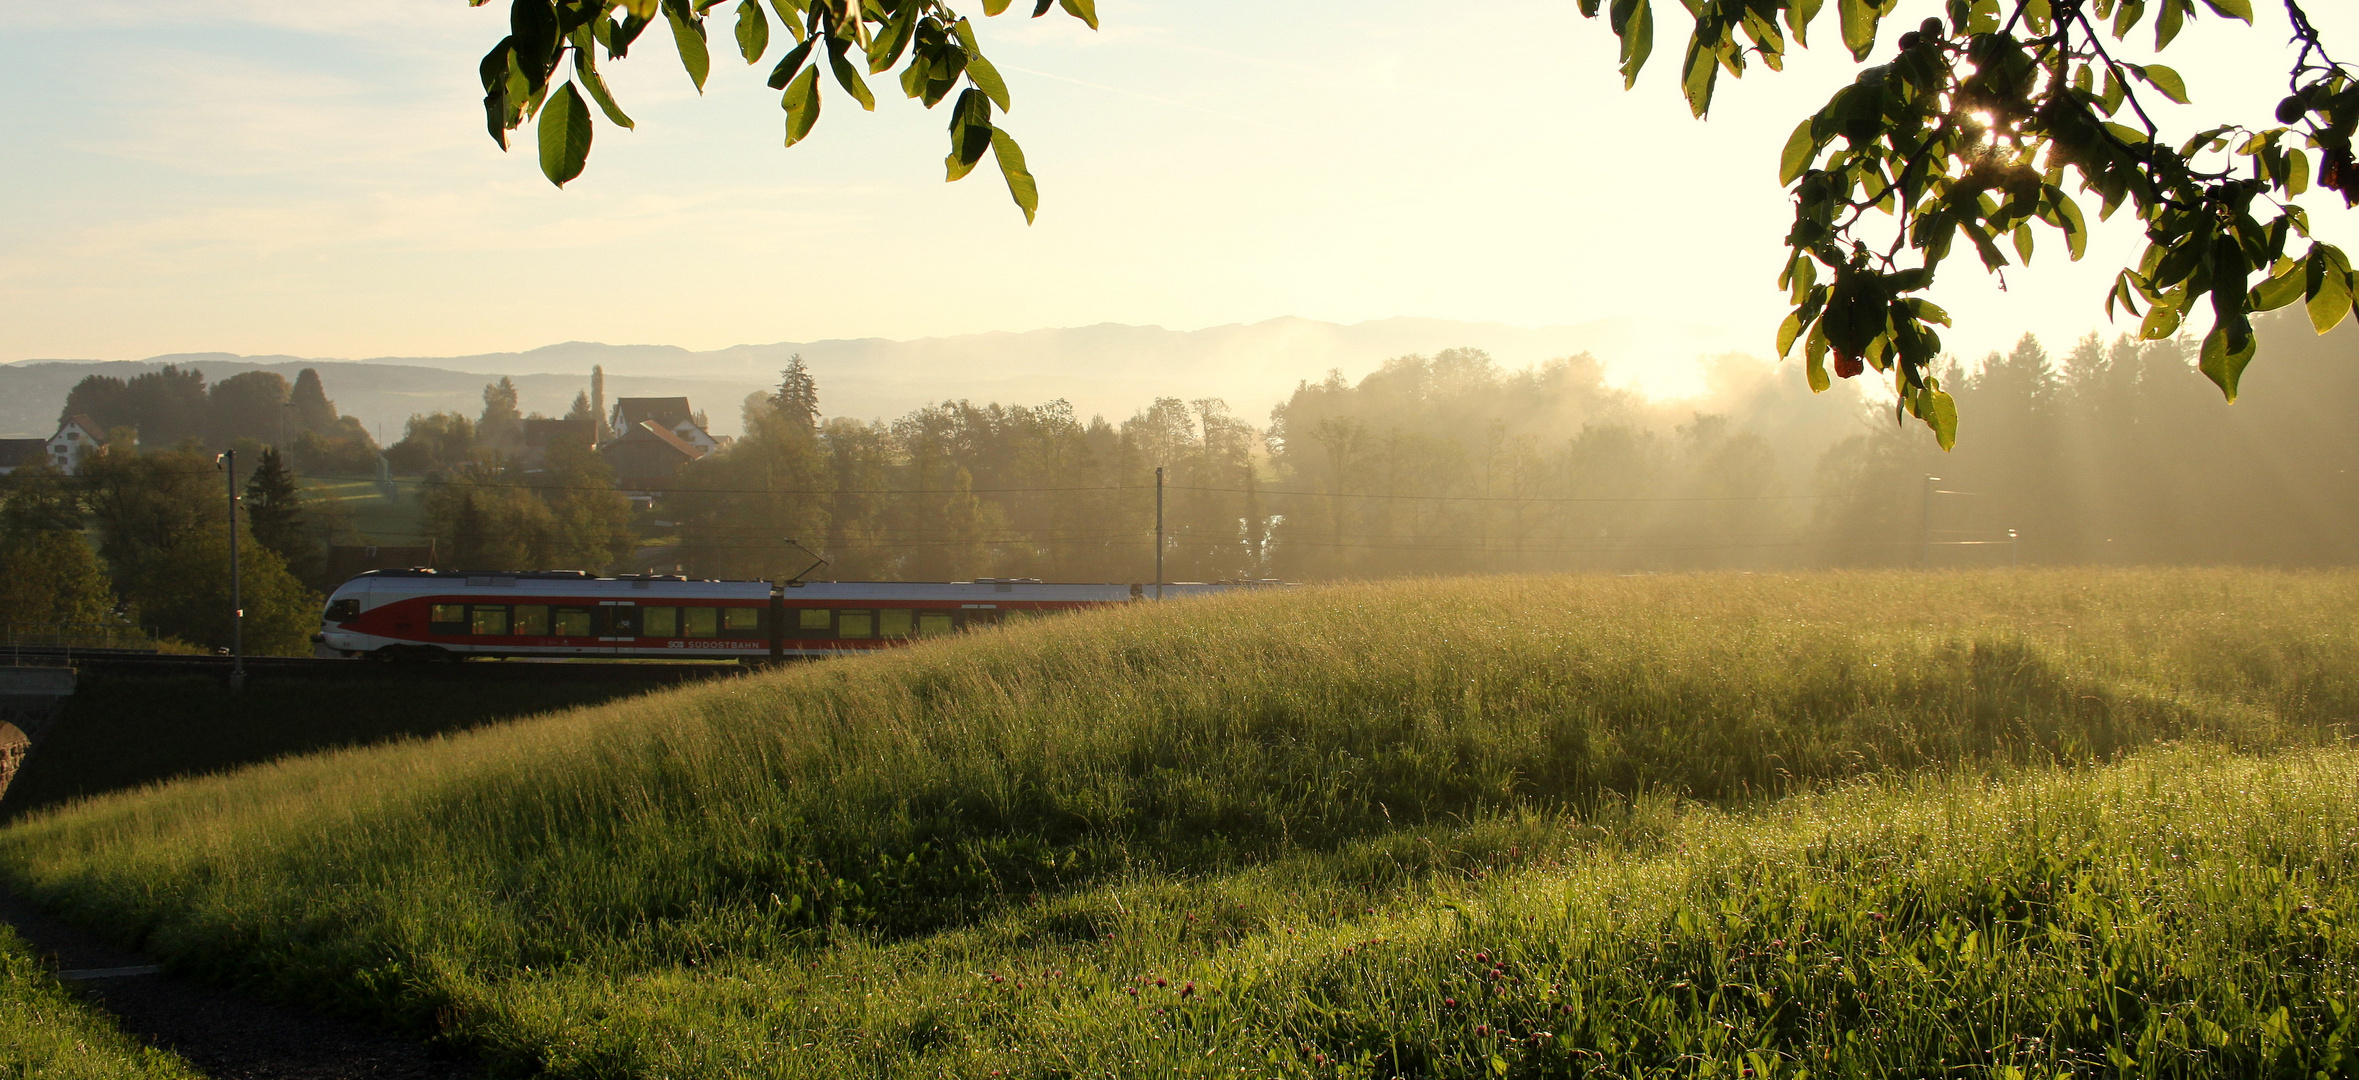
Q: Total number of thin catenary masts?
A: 3